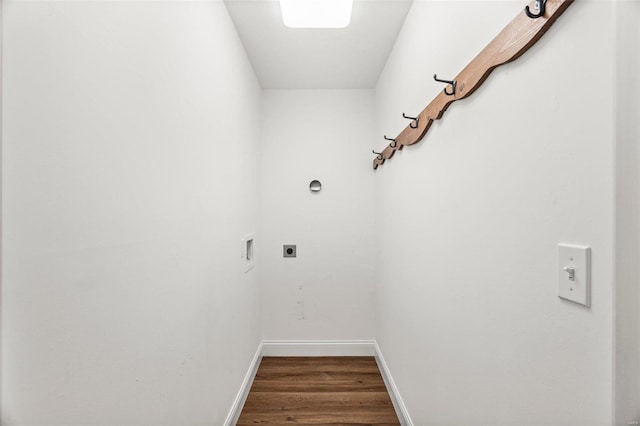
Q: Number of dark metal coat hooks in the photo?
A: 5